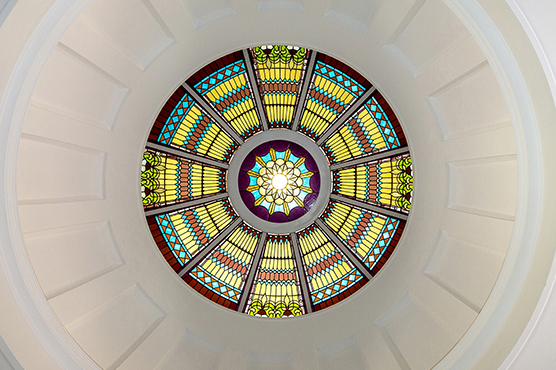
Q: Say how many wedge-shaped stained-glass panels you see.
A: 12